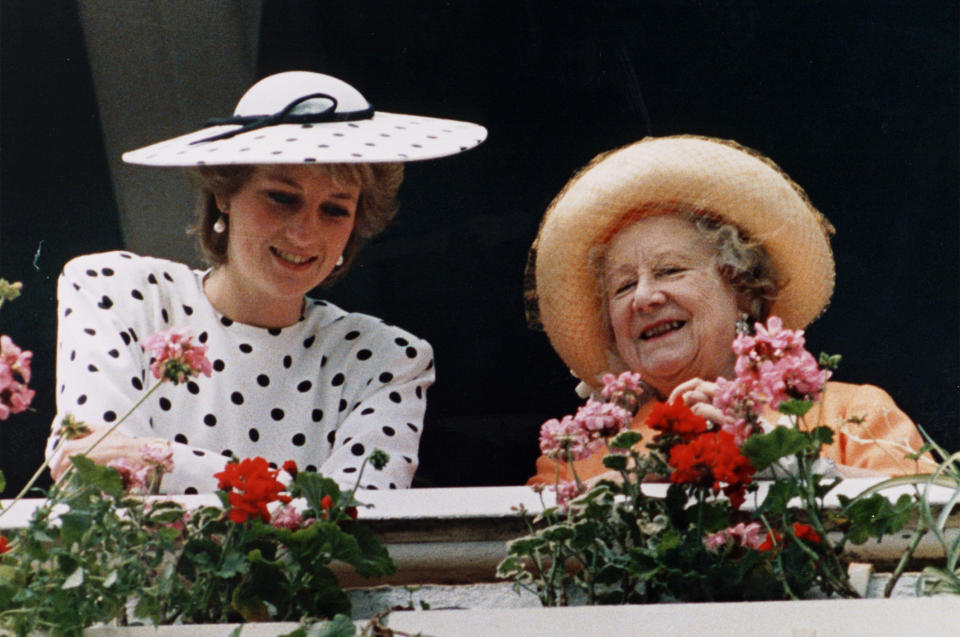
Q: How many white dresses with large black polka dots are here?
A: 1